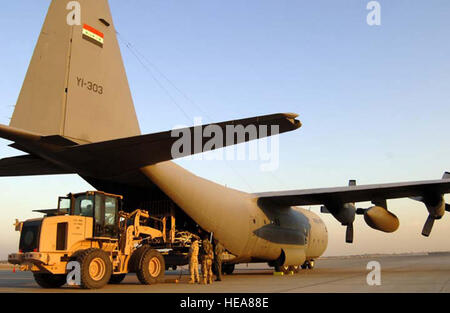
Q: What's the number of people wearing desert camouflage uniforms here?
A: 2